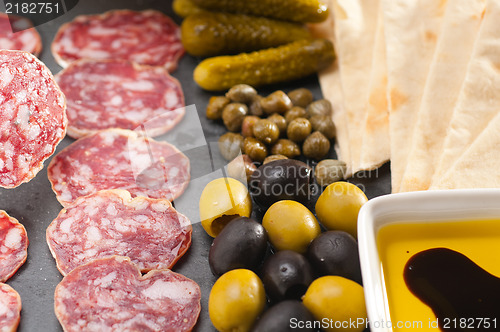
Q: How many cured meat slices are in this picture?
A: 9